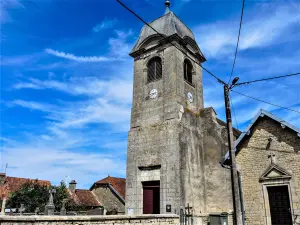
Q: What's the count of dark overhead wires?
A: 4